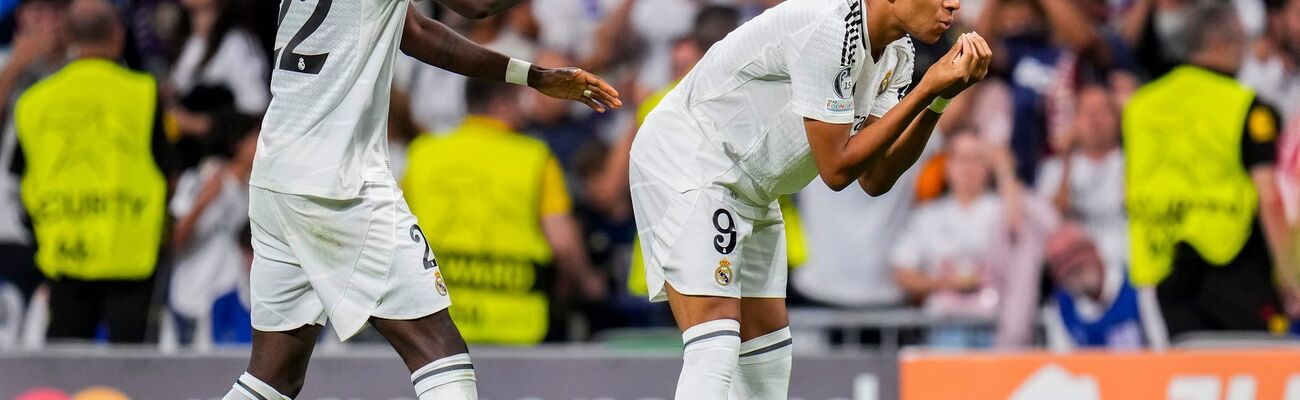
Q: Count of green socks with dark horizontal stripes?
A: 0